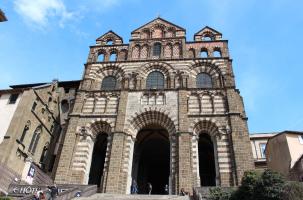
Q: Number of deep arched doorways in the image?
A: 3